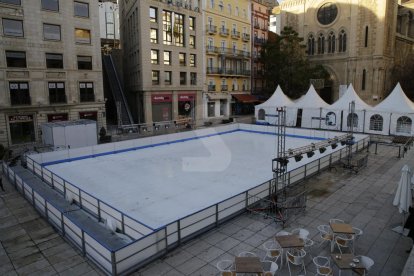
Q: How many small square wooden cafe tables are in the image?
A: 4